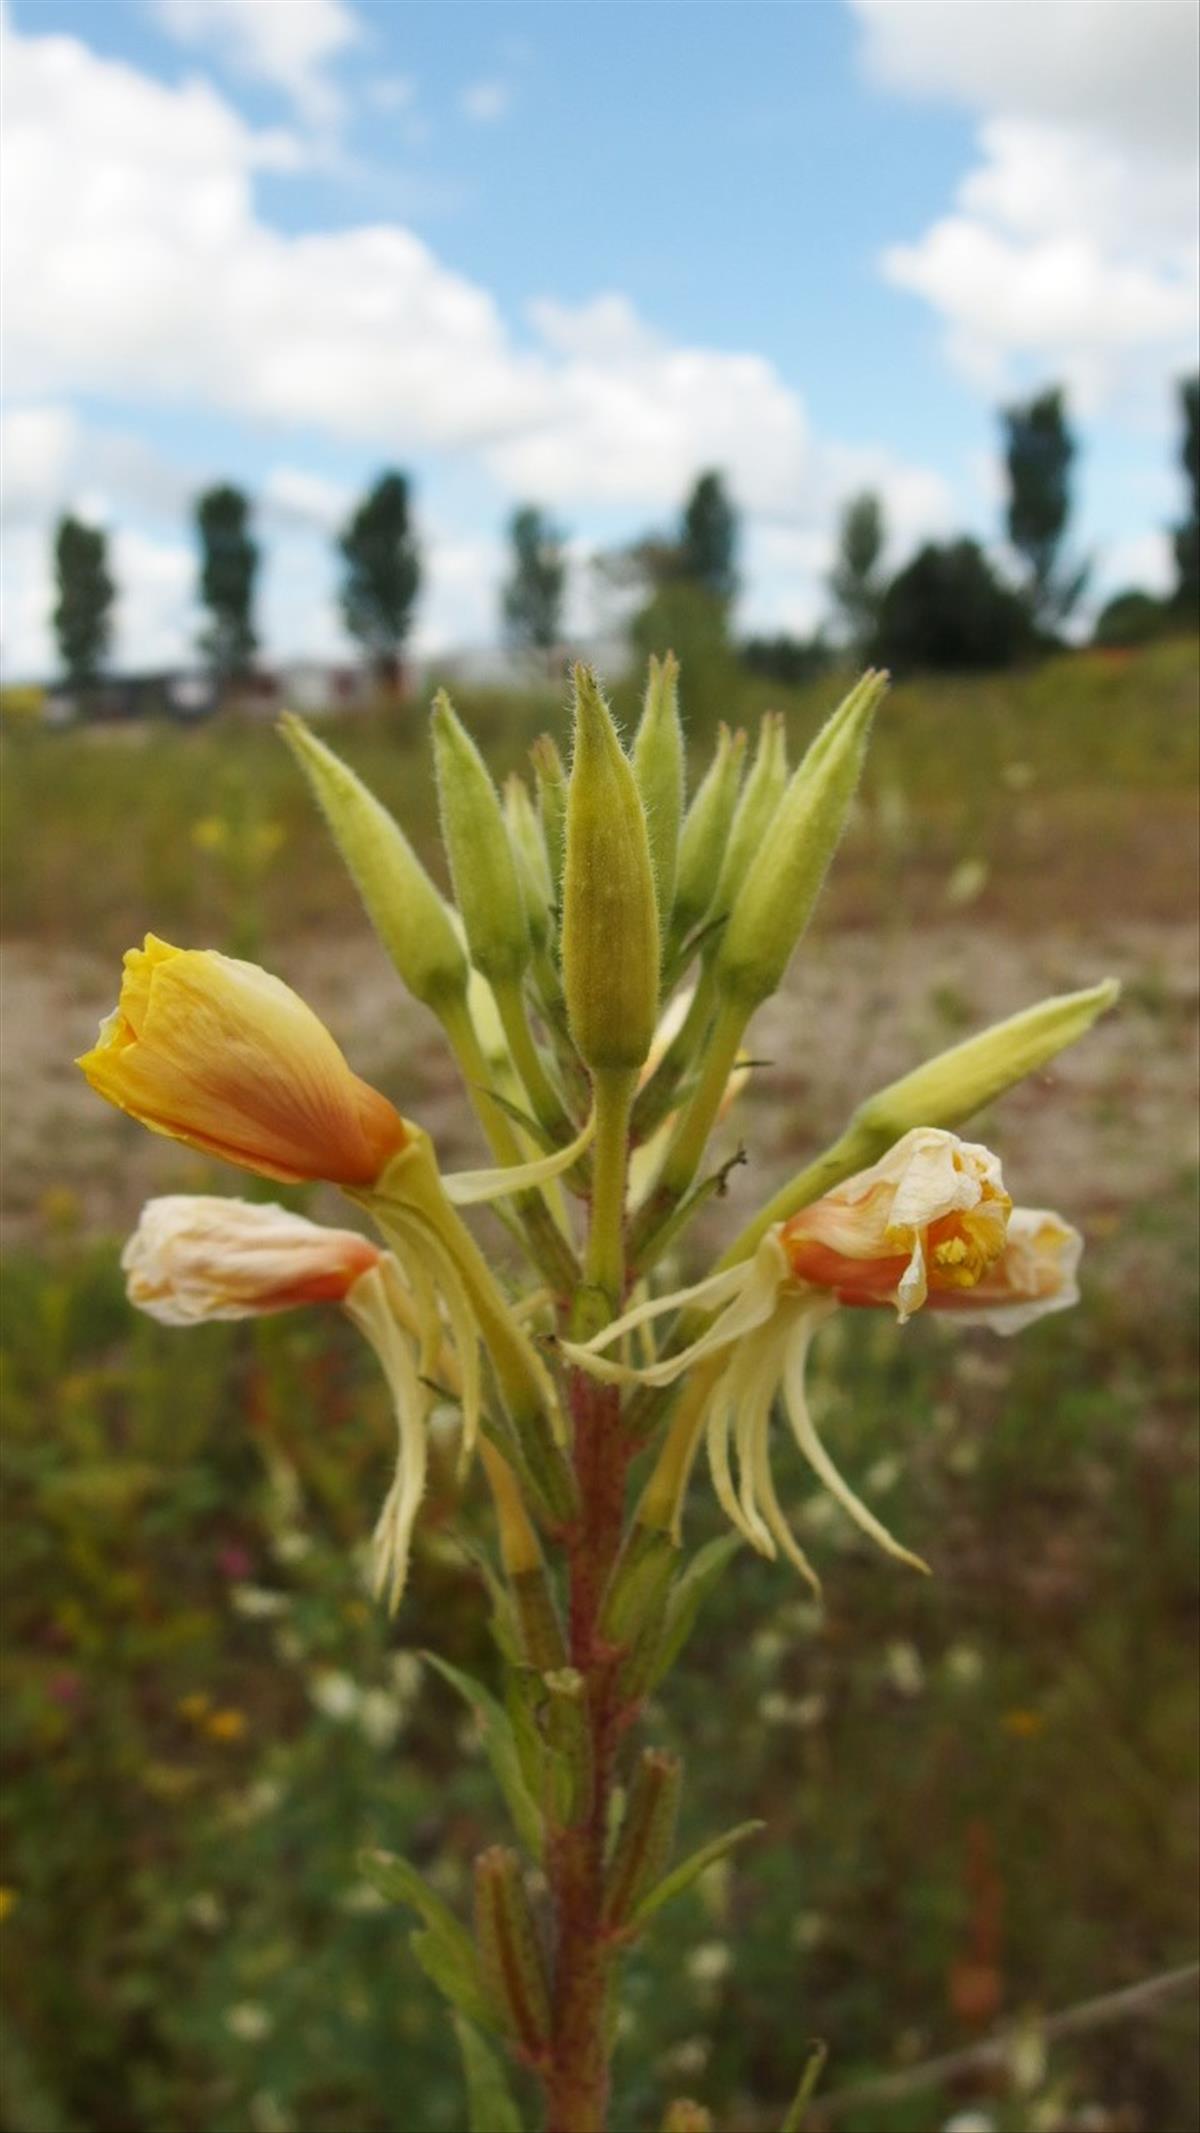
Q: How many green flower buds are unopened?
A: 10